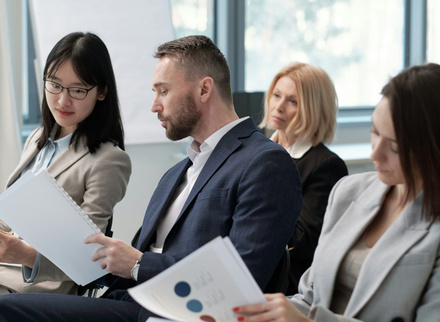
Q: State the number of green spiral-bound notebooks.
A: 0